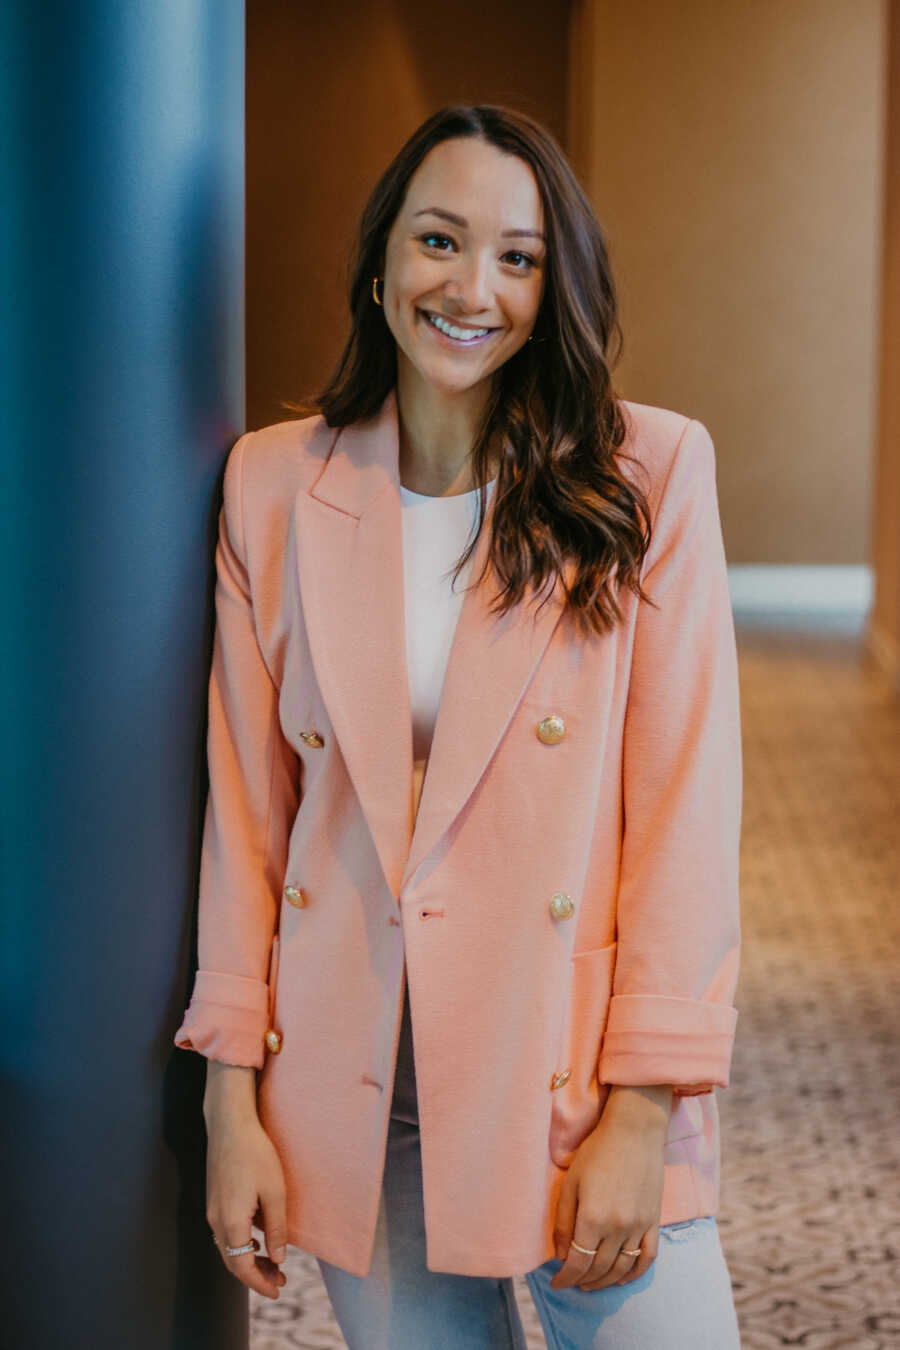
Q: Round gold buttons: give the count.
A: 6